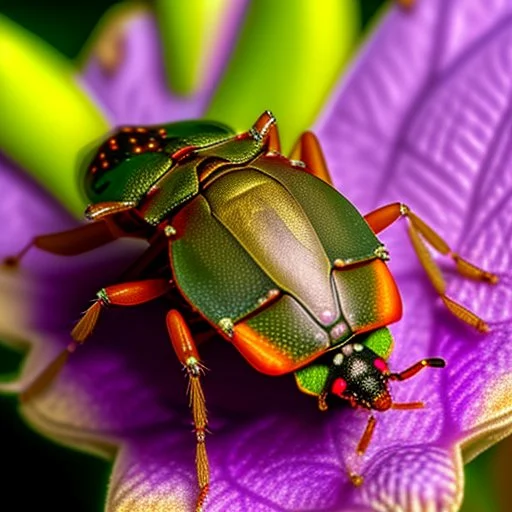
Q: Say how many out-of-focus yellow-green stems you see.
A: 3